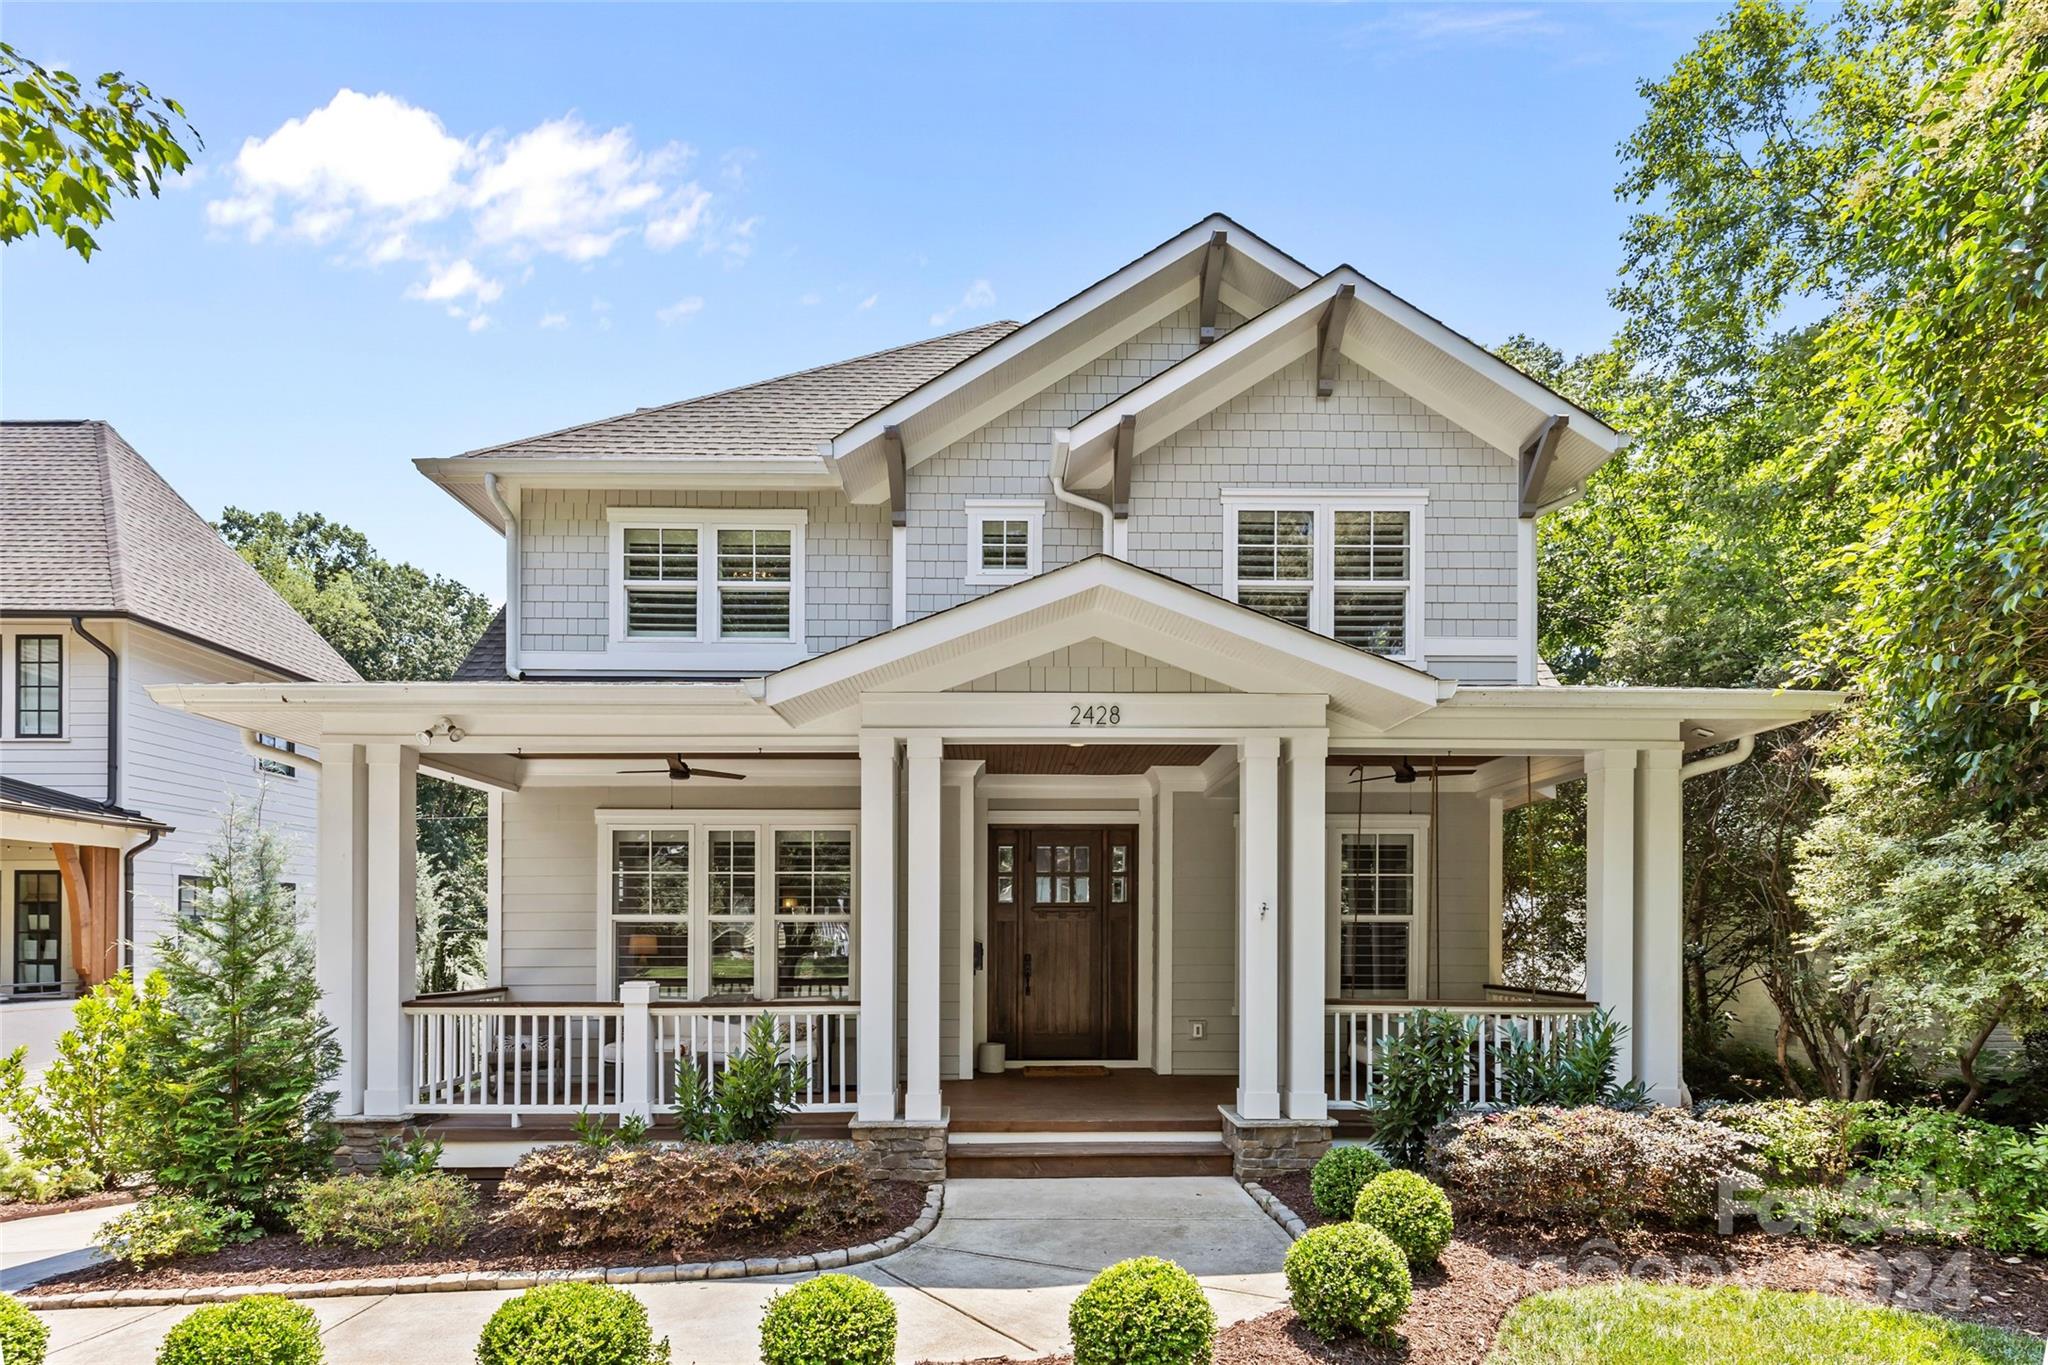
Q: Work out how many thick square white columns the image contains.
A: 8